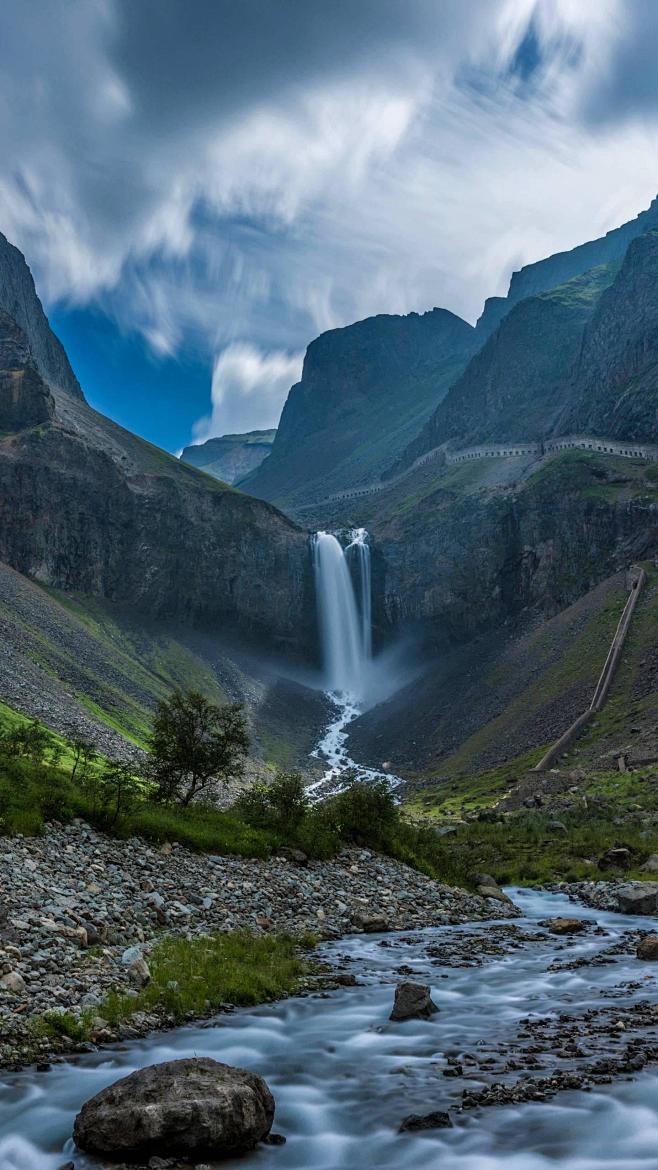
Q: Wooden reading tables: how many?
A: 0